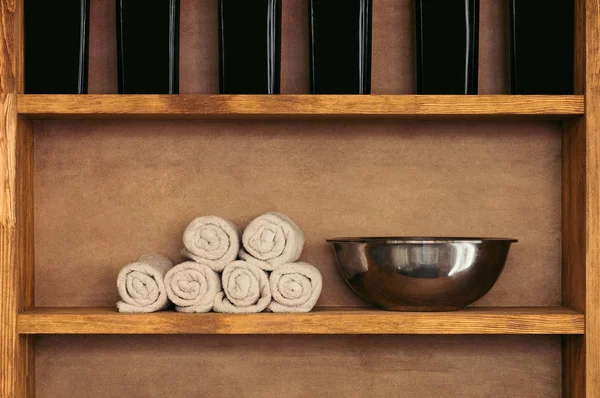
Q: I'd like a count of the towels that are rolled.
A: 6